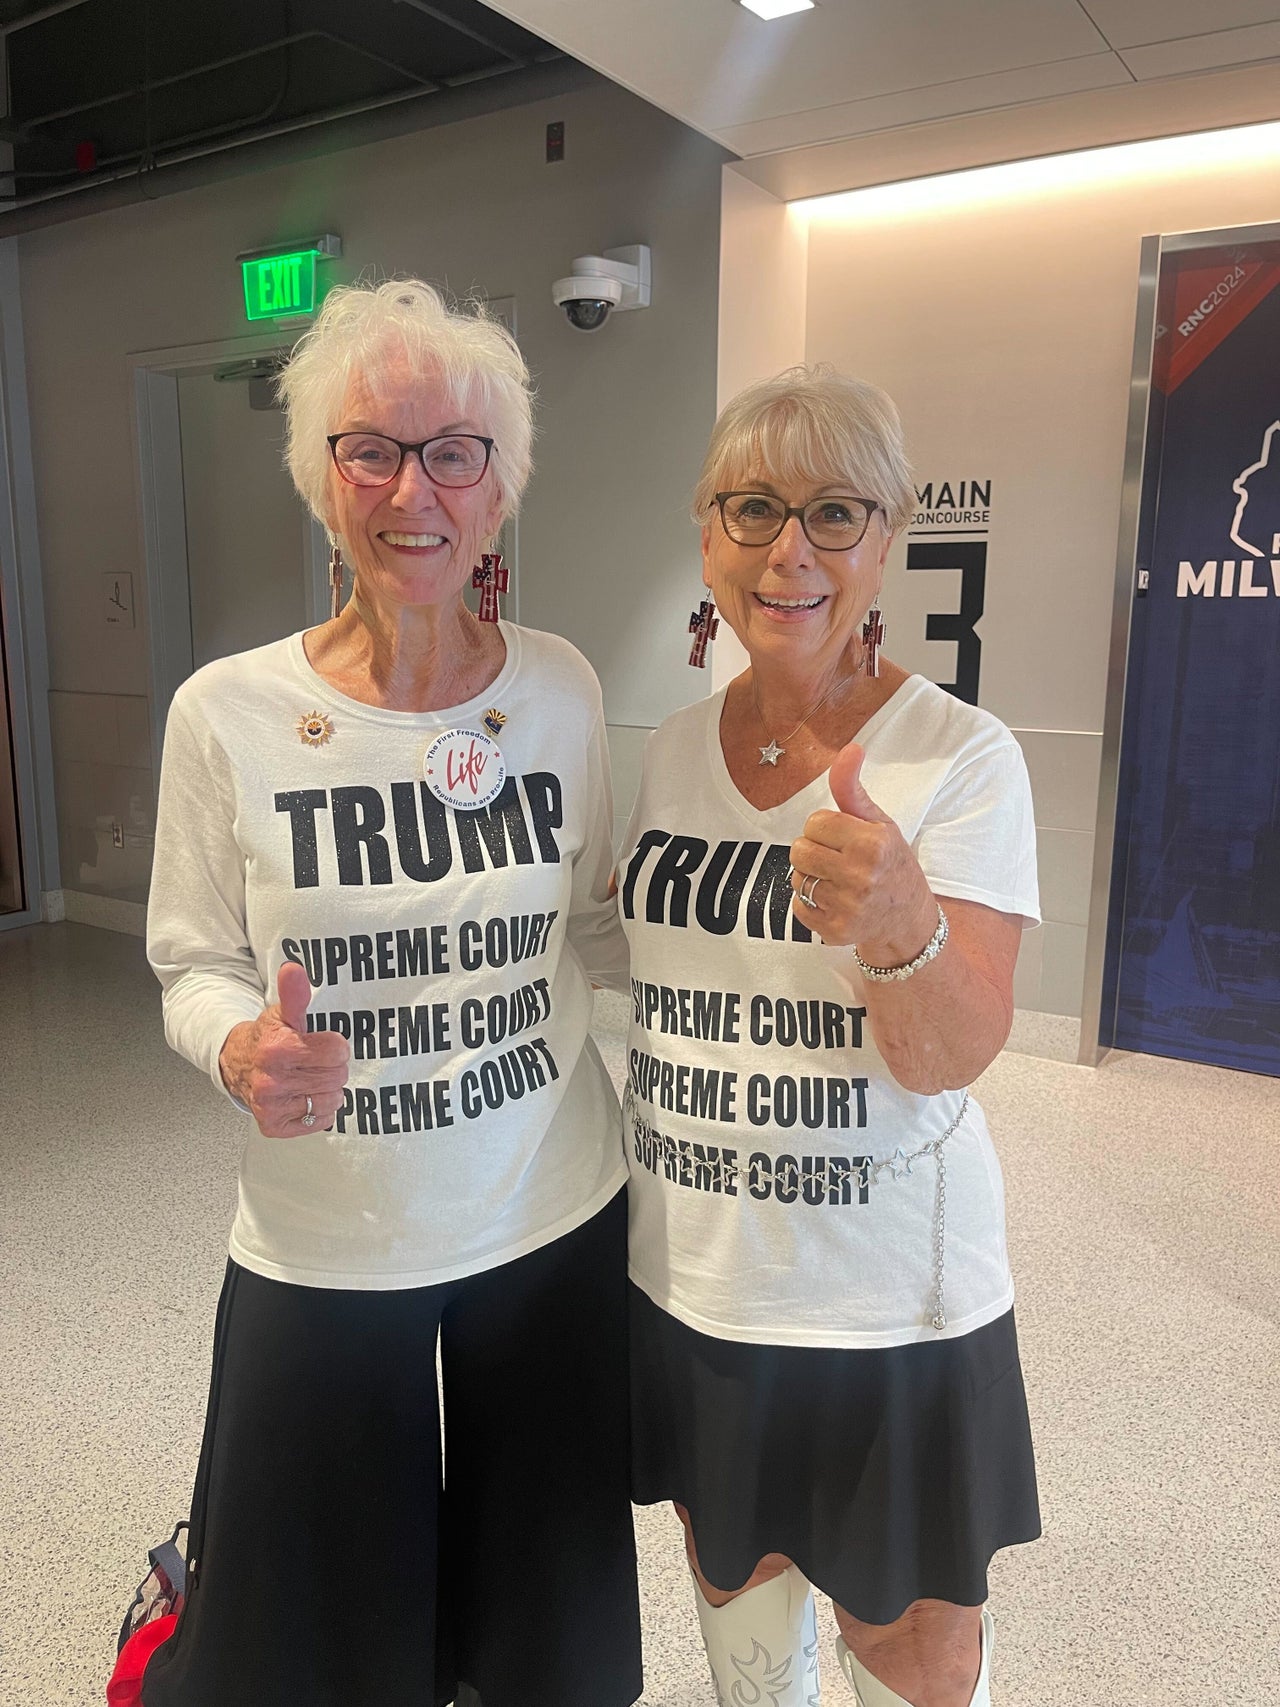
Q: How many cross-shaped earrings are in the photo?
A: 4